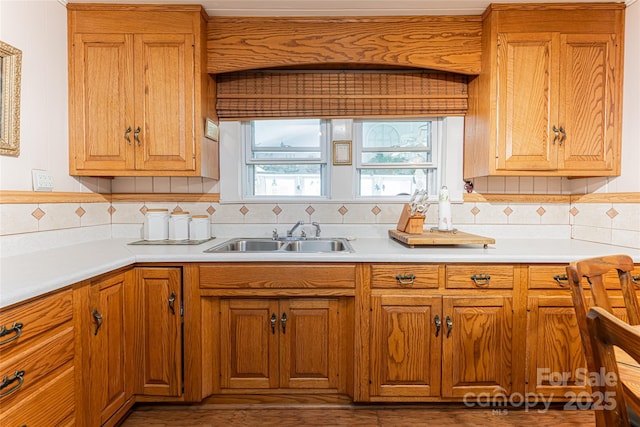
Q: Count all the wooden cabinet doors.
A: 11